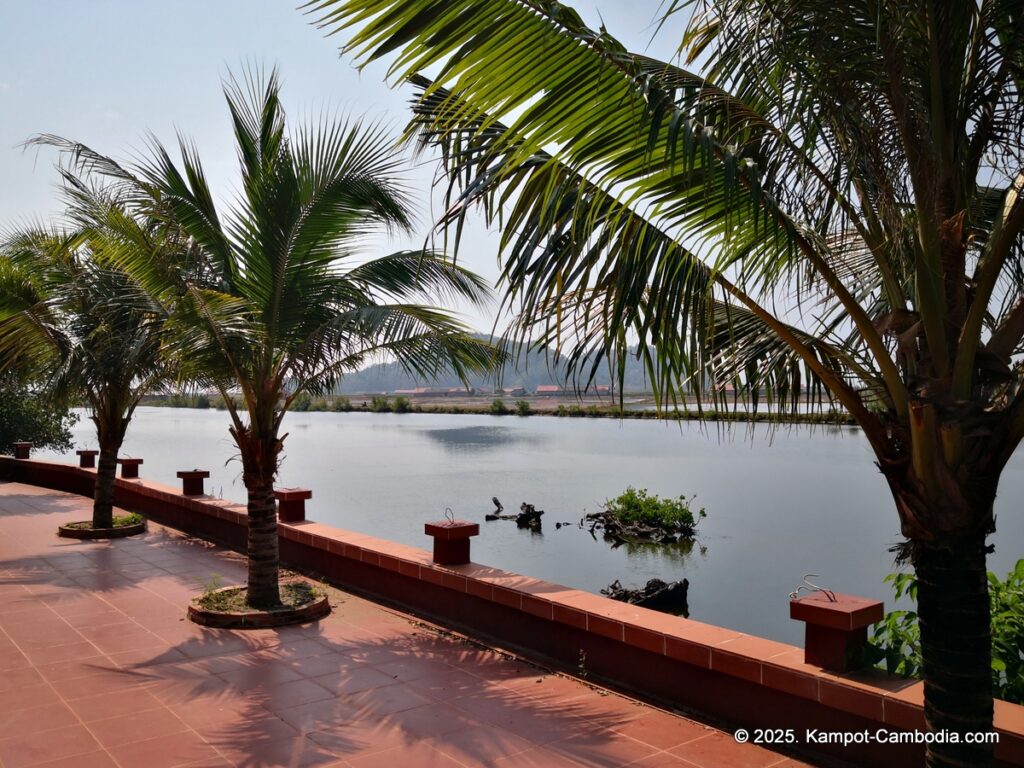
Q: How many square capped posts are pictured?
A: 7